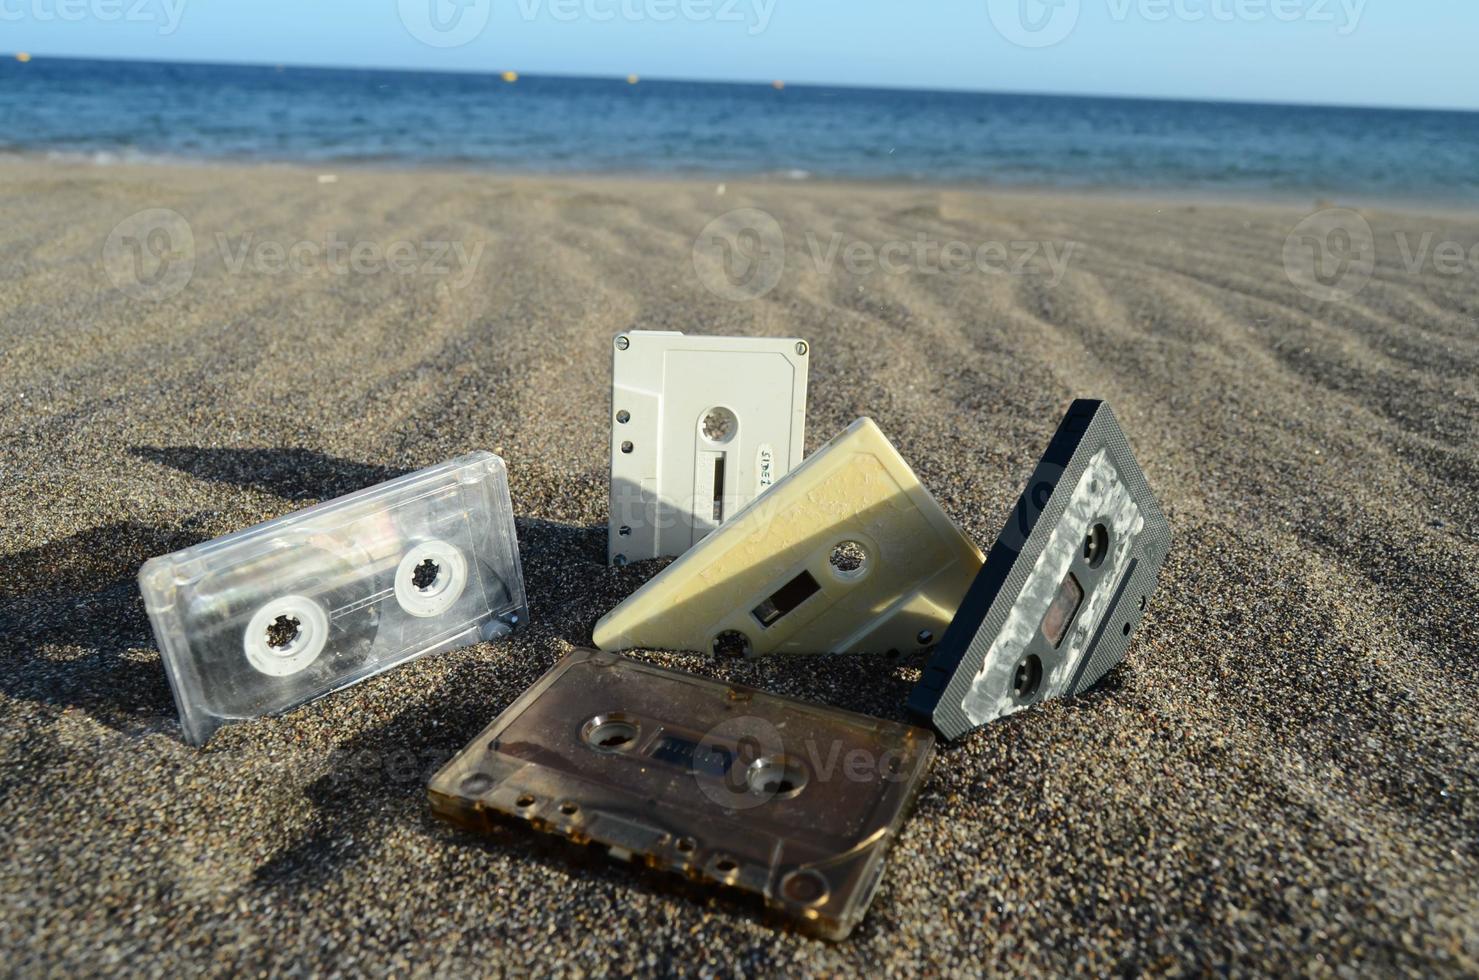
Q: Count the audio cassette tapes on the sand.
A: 5